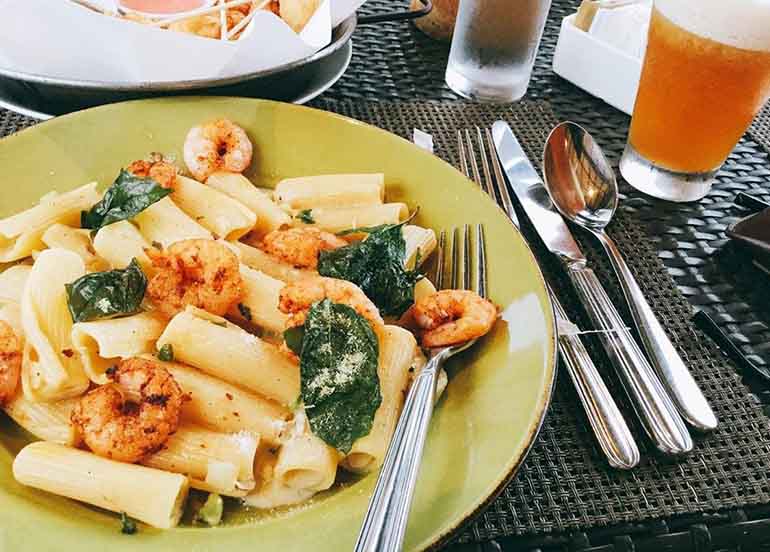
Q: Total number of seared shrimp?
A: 8